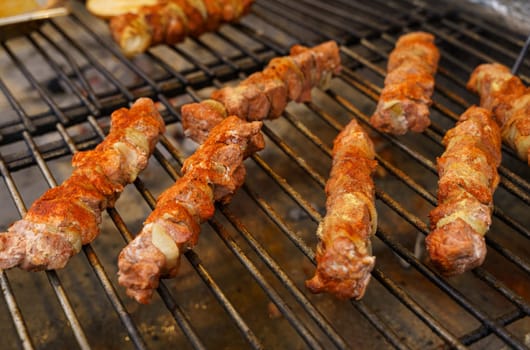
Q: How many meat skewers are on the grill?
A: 8